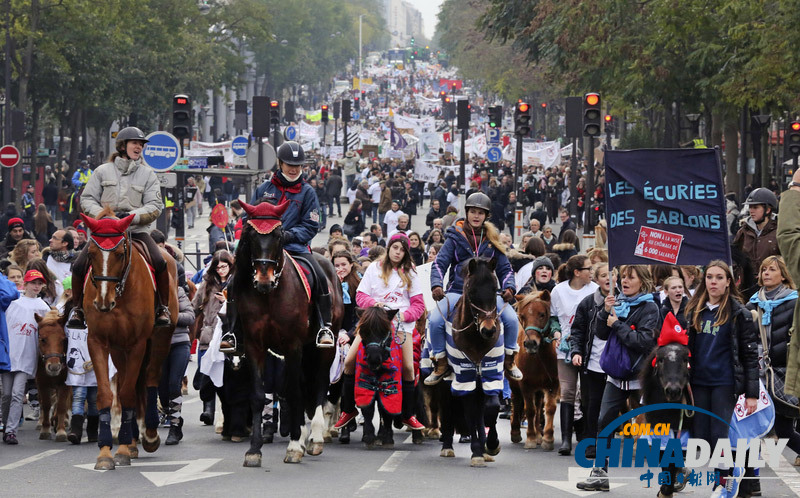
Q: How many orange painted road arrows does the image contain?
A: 0